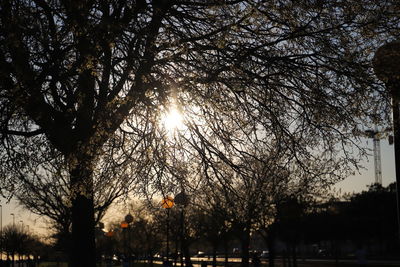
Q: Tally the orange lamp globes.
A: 3